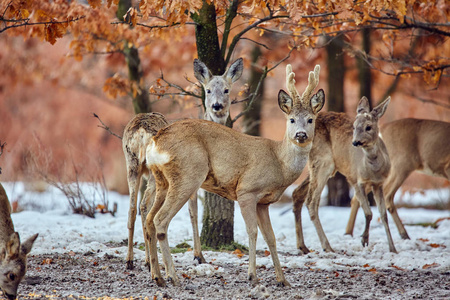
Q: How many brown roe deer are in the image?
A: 5